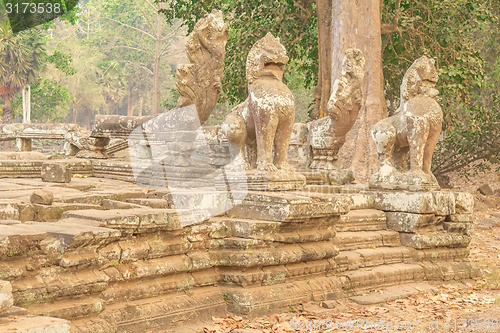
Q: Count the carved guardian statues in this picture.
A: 4